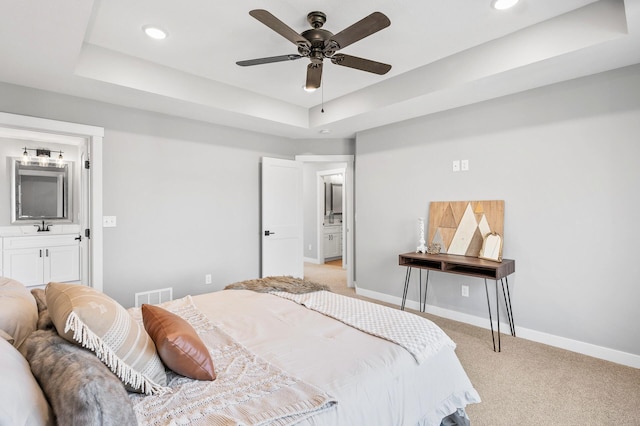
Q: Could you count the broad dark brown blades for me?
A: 5